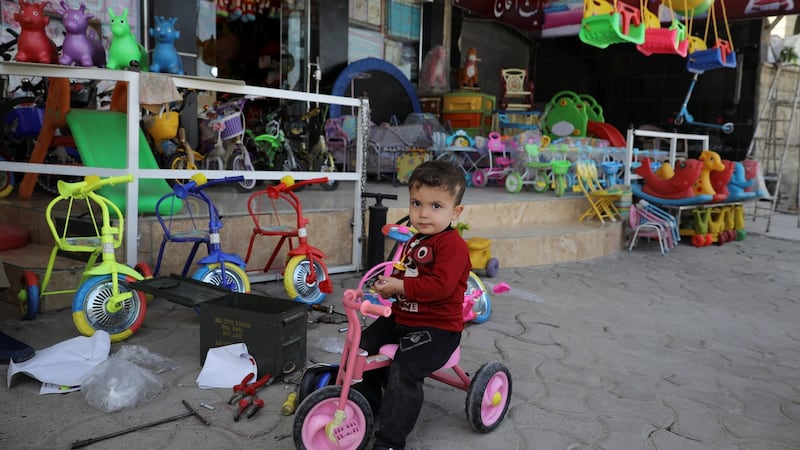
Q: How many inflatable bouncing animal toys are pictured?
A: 4